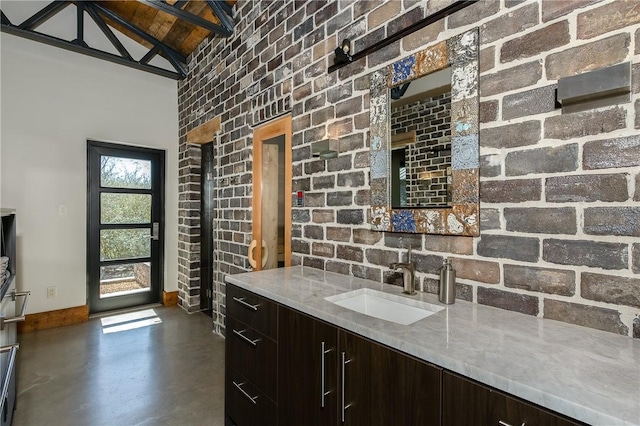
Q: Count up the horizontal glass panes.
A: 4